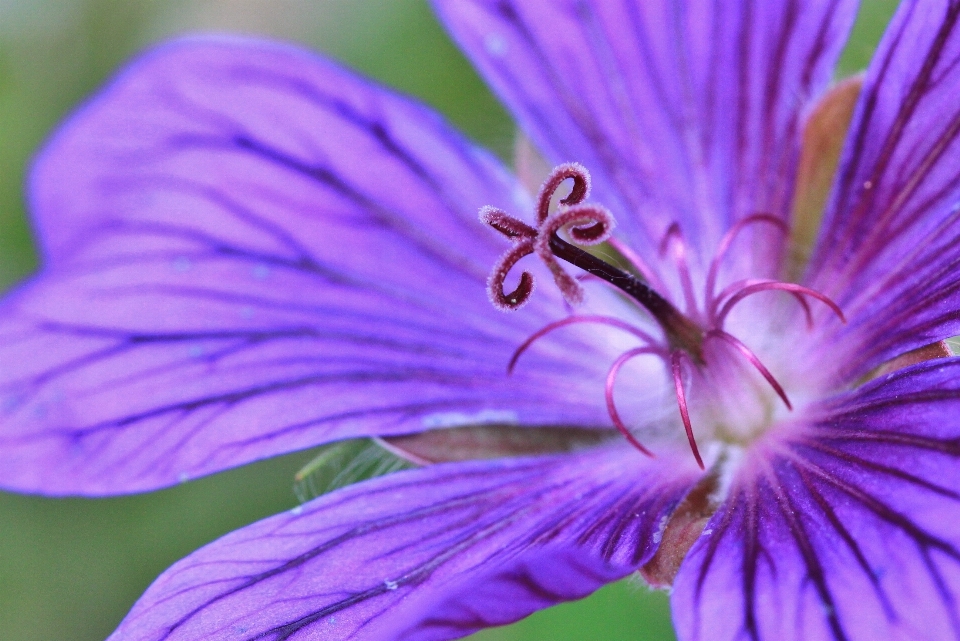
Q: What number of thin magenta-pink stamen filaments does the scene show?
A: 10